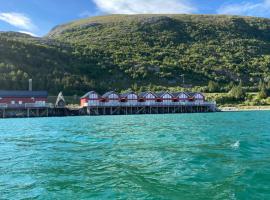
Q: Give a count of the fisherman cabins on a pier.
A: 7